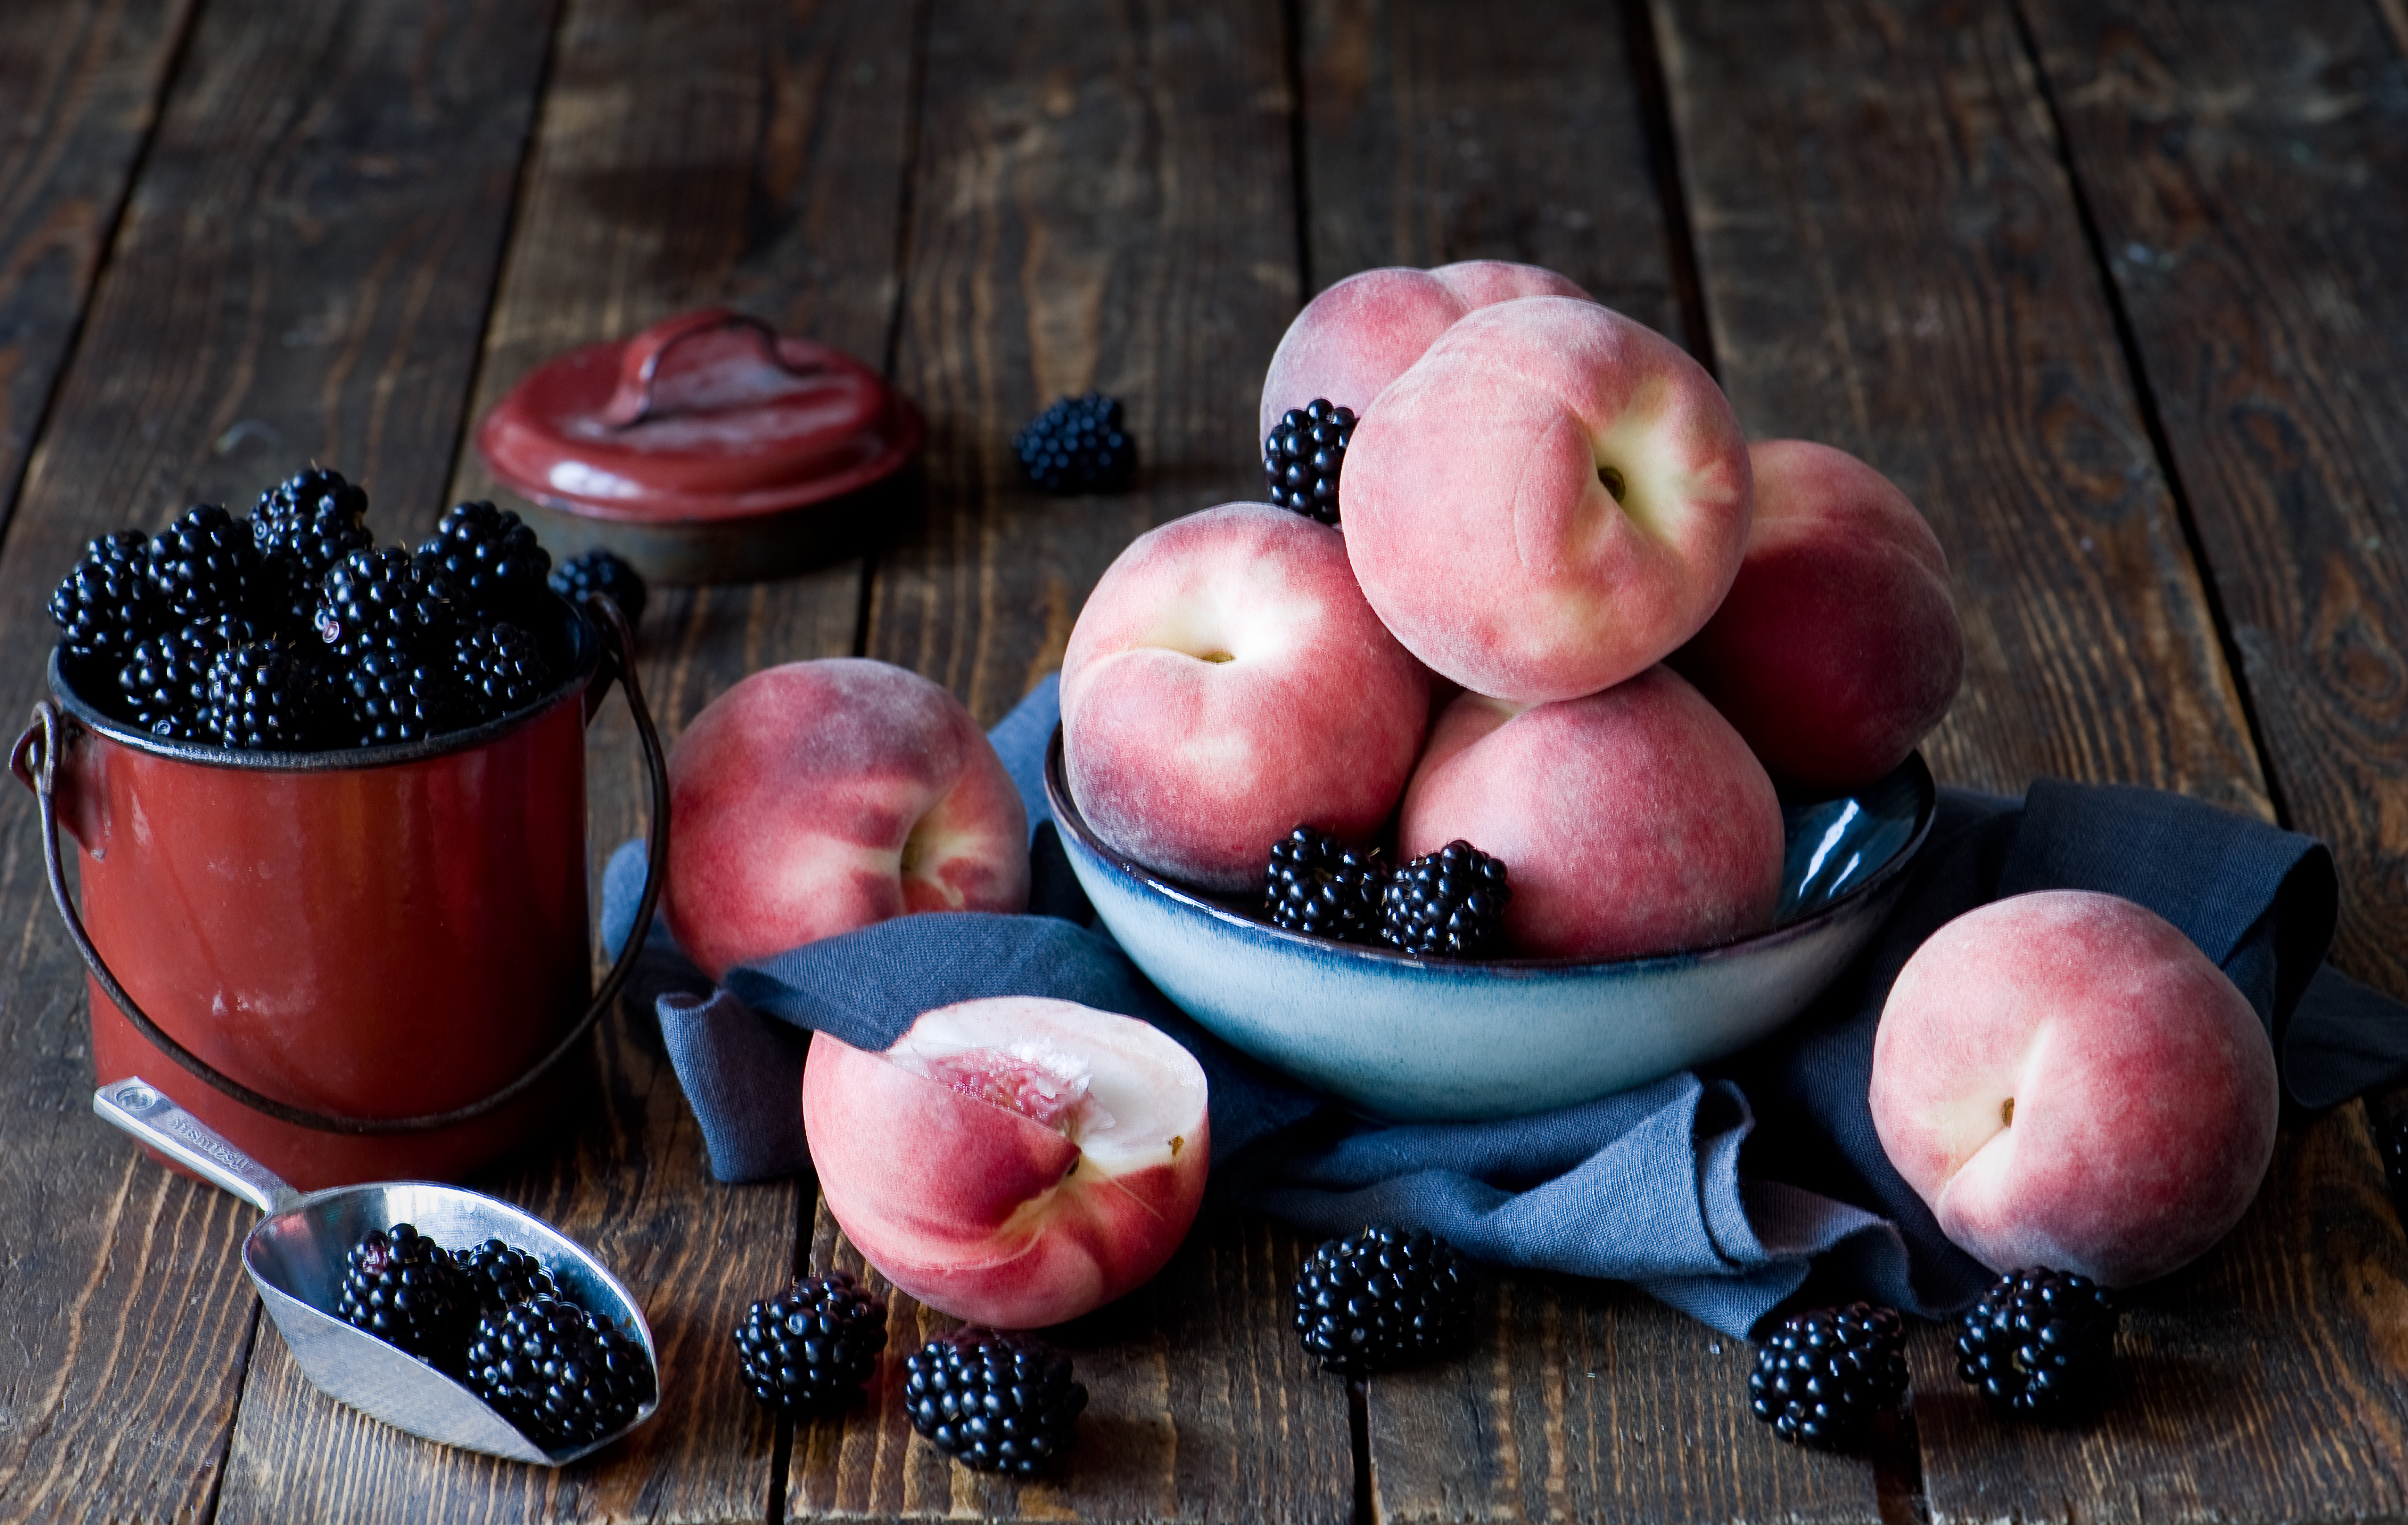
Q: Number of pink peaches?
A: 8